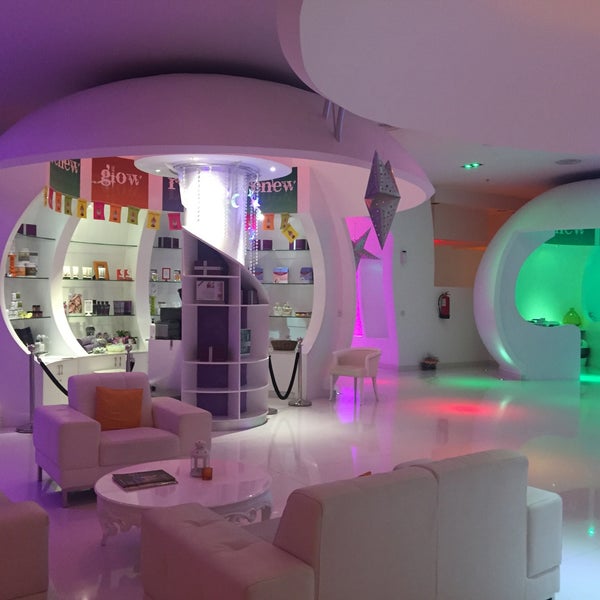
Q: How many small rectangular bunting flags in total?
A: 14